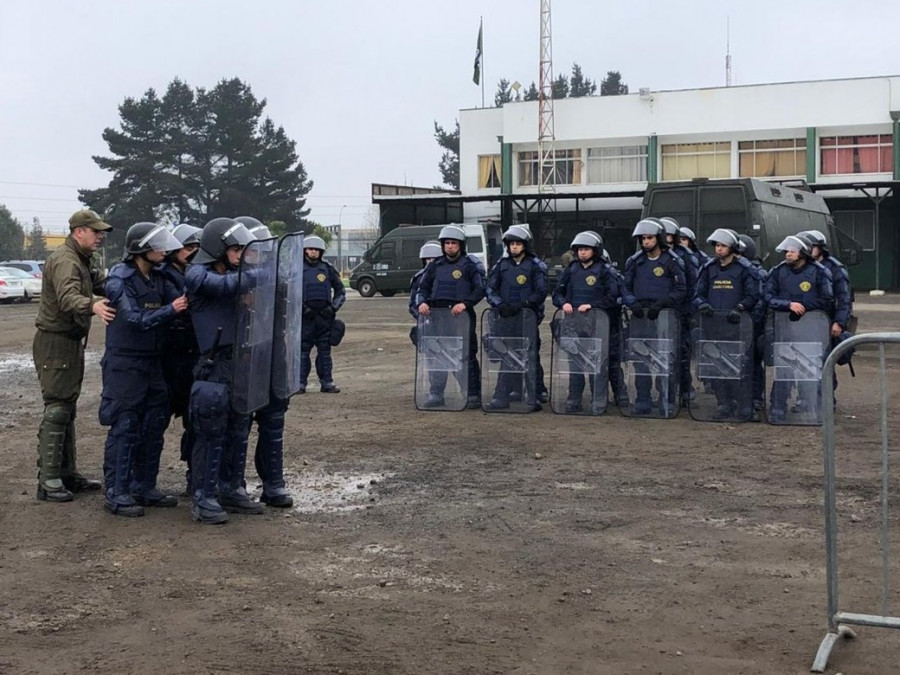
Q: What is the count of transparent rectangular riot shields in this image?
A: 8